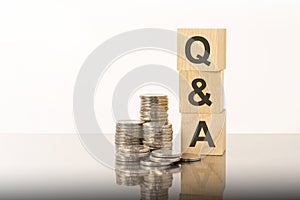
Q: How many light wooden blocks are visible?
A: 3